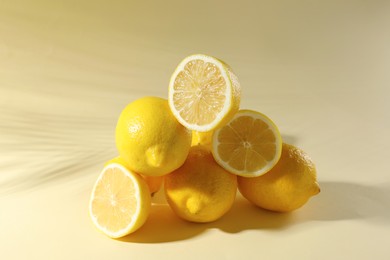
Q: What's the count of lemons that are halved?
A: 3